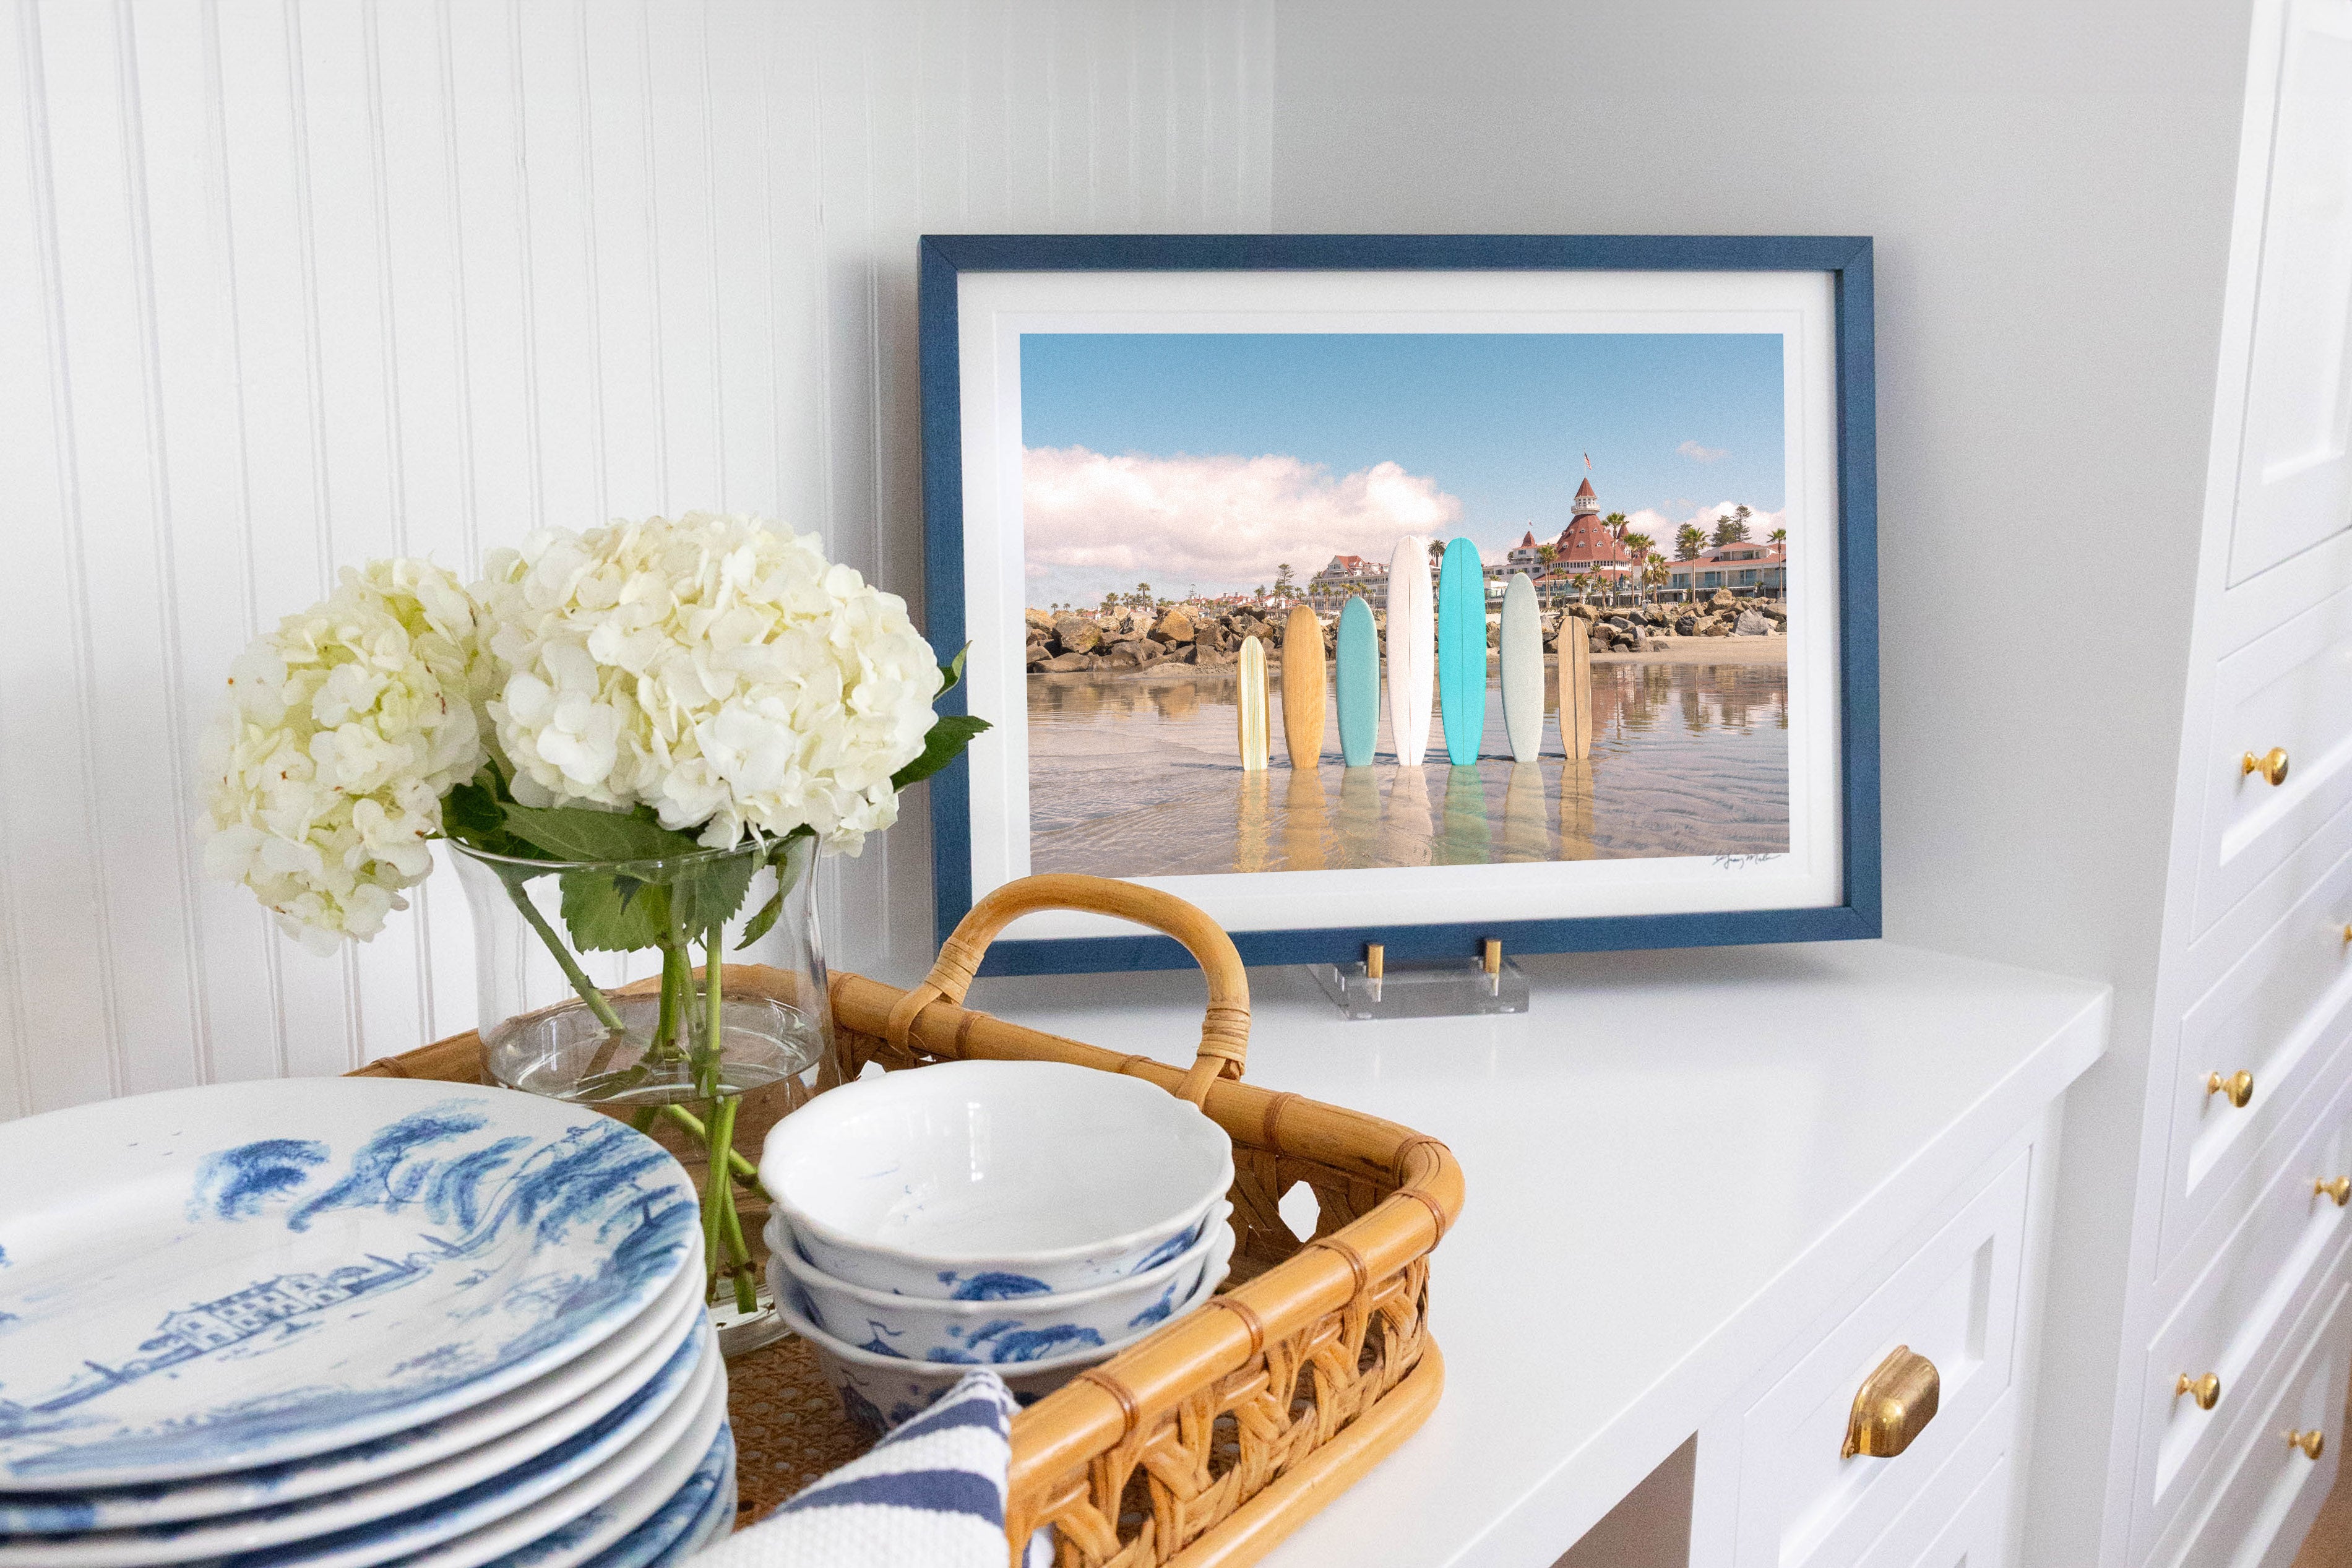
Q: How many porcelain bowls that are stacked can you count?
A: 3